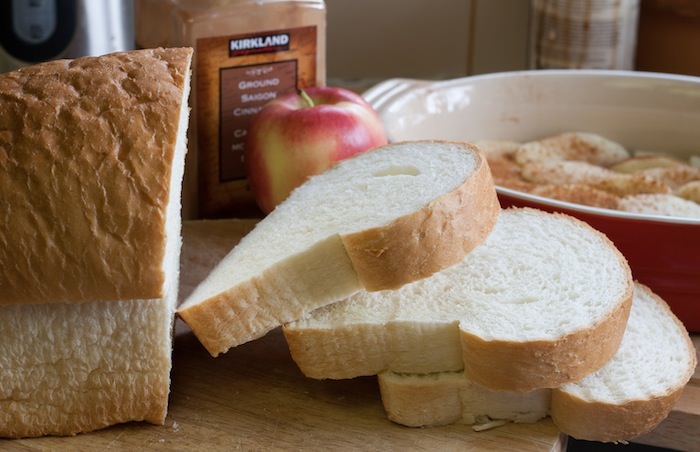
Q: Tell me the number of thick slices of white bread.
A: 3